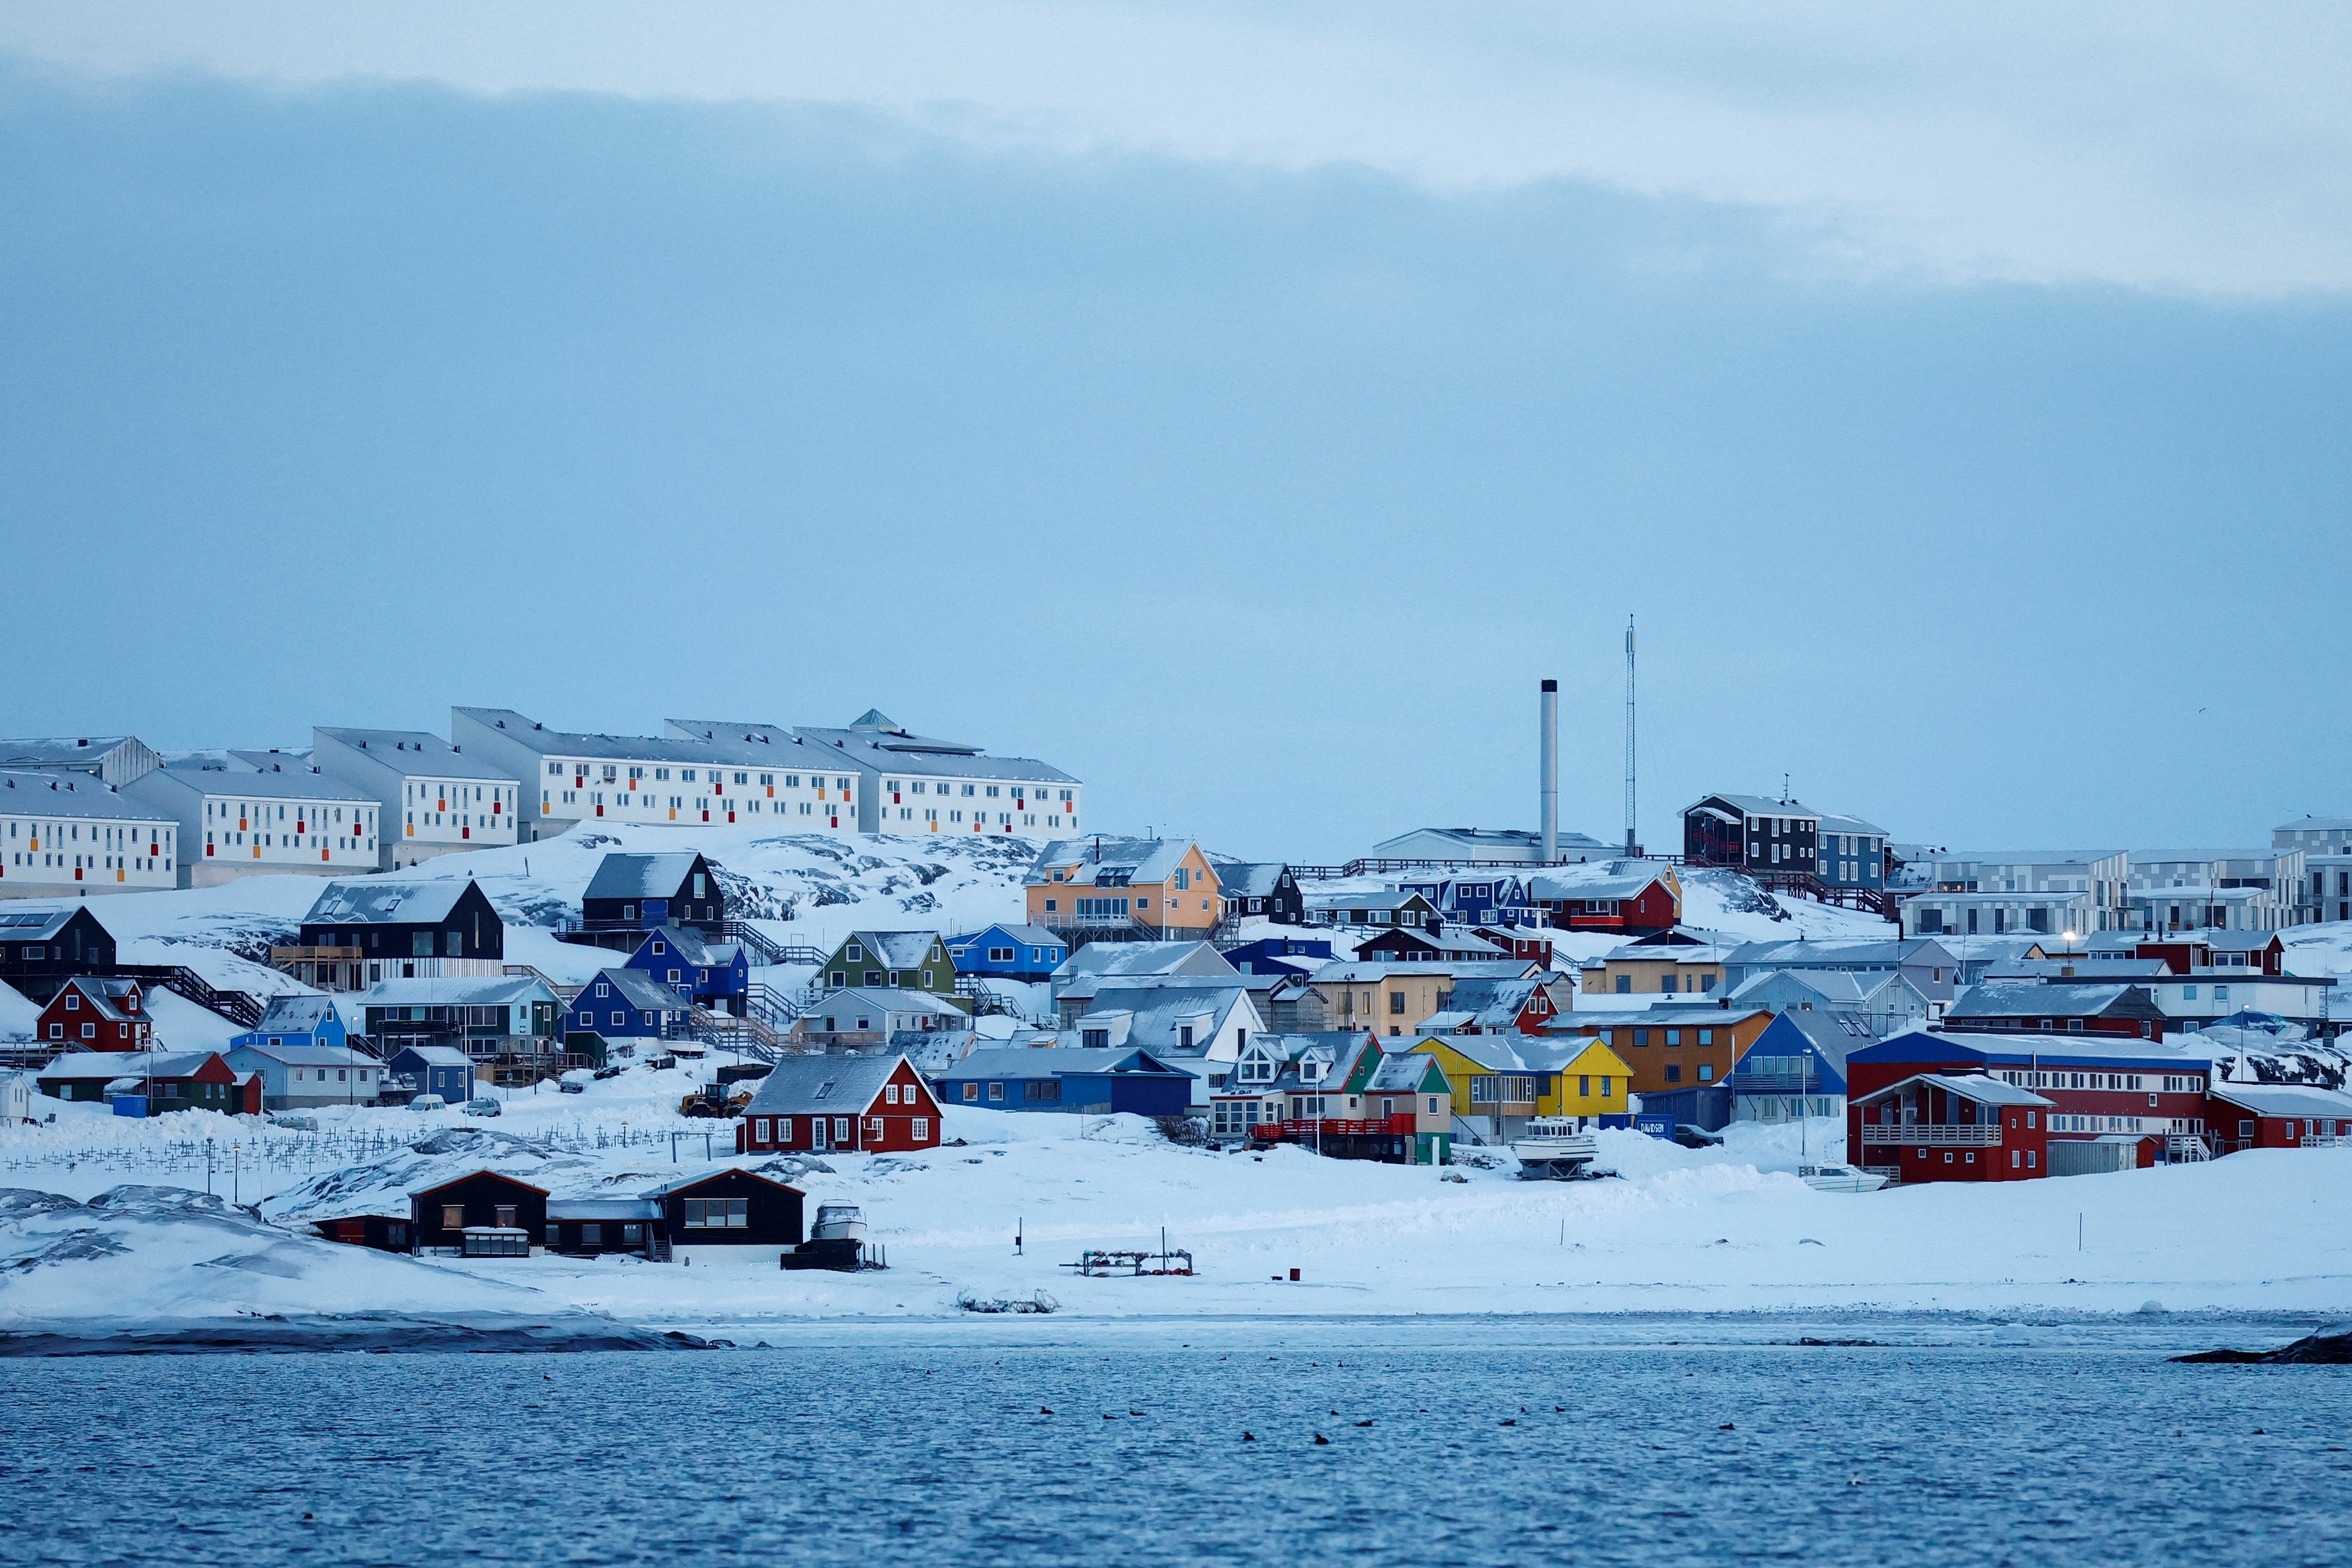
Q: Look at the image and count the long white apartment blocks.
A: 5